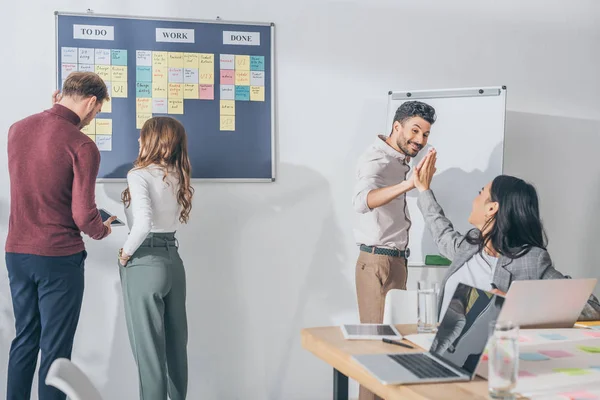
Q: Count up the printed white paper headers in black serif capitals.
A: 3